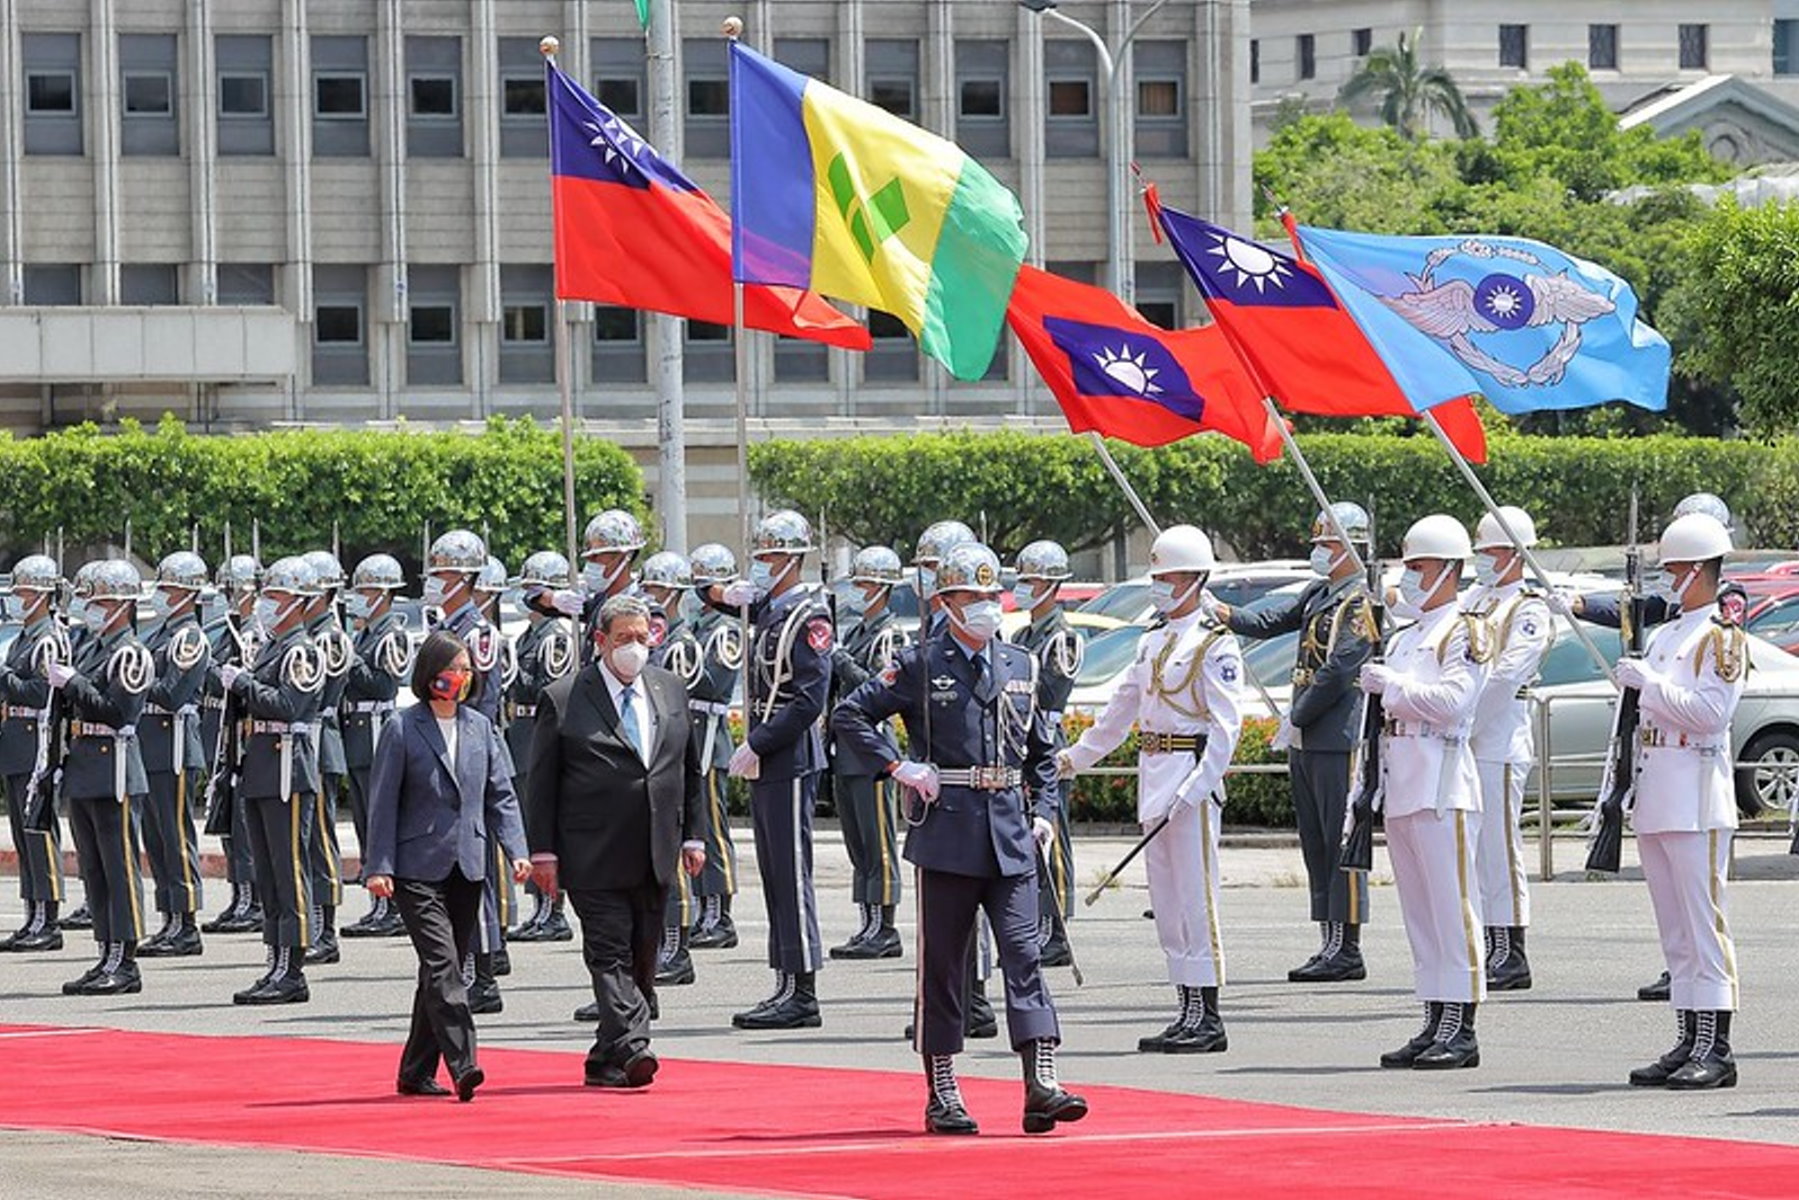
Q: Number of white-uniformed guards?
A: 4